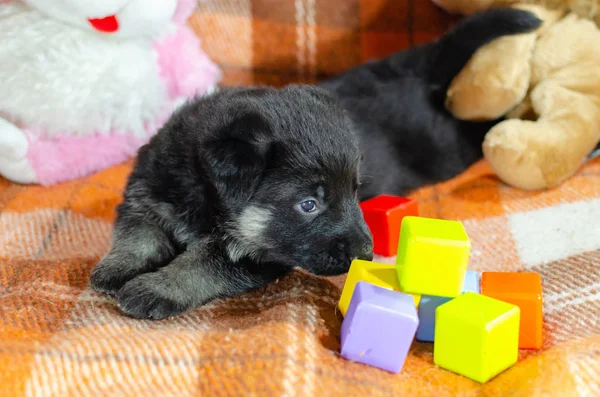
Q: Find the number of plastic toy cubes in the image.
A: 7